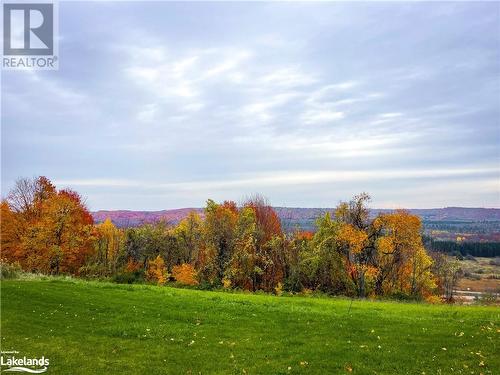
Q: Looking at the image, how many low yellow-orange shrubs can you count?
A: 2